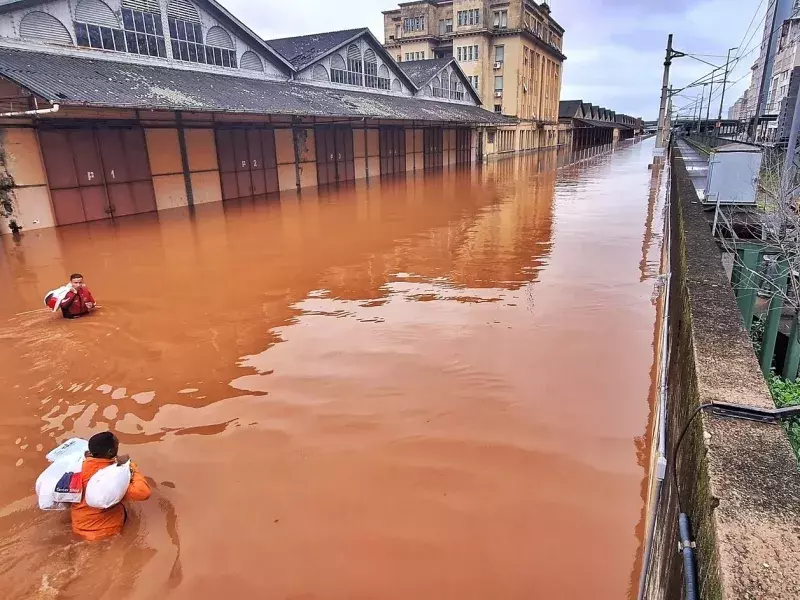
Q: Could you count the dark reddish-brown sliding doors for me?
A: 6